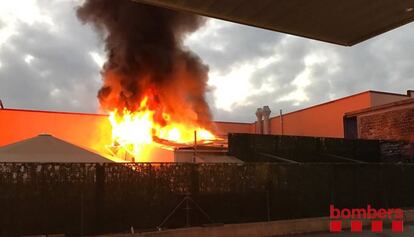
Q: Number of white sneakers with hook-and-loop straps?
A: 0